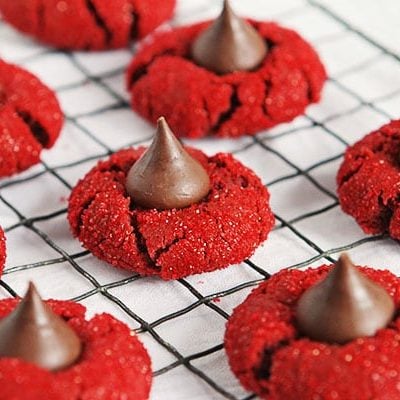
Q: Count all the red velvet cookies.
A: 8